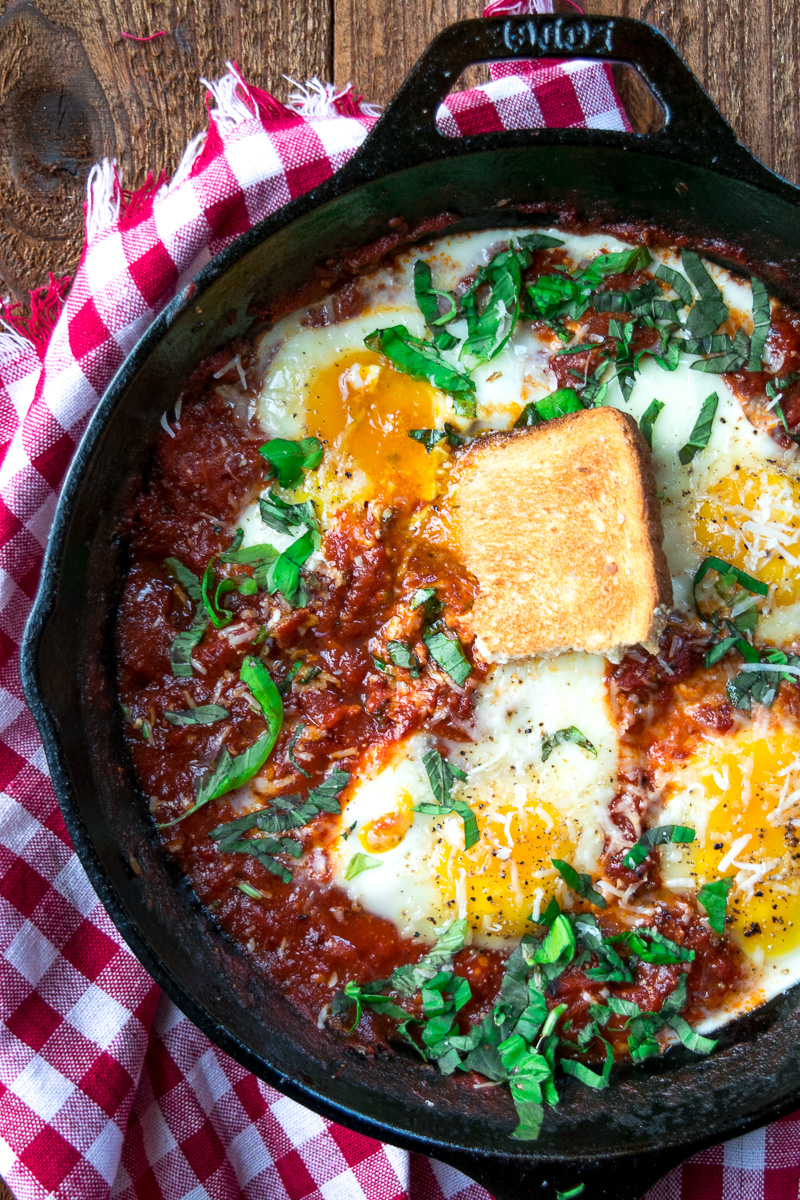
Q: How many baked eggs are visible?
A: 4